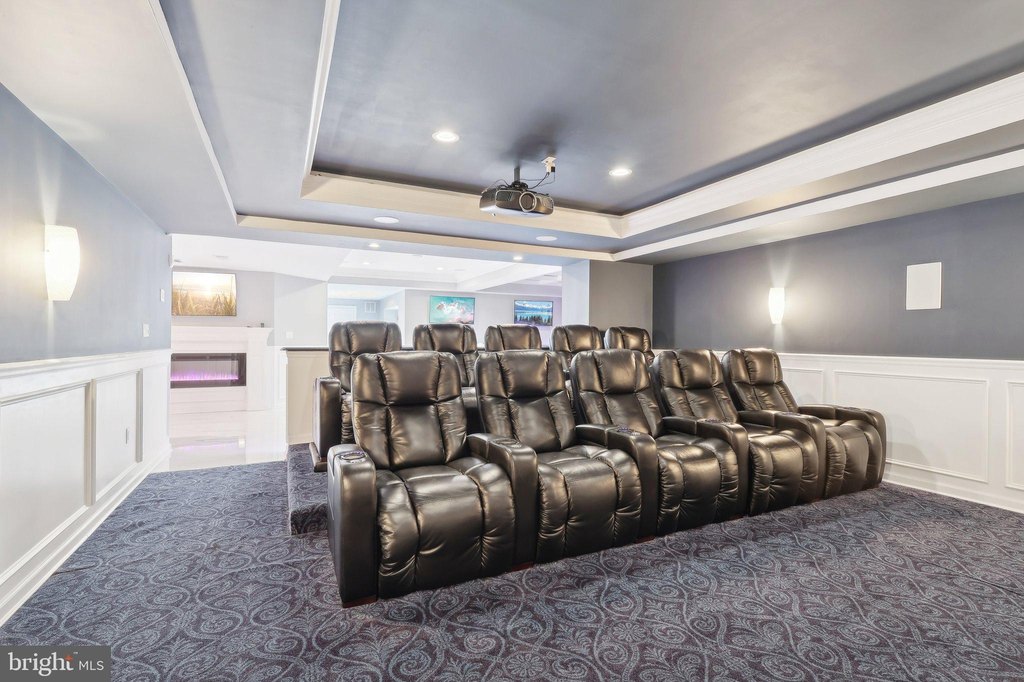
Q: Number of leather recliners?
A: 10